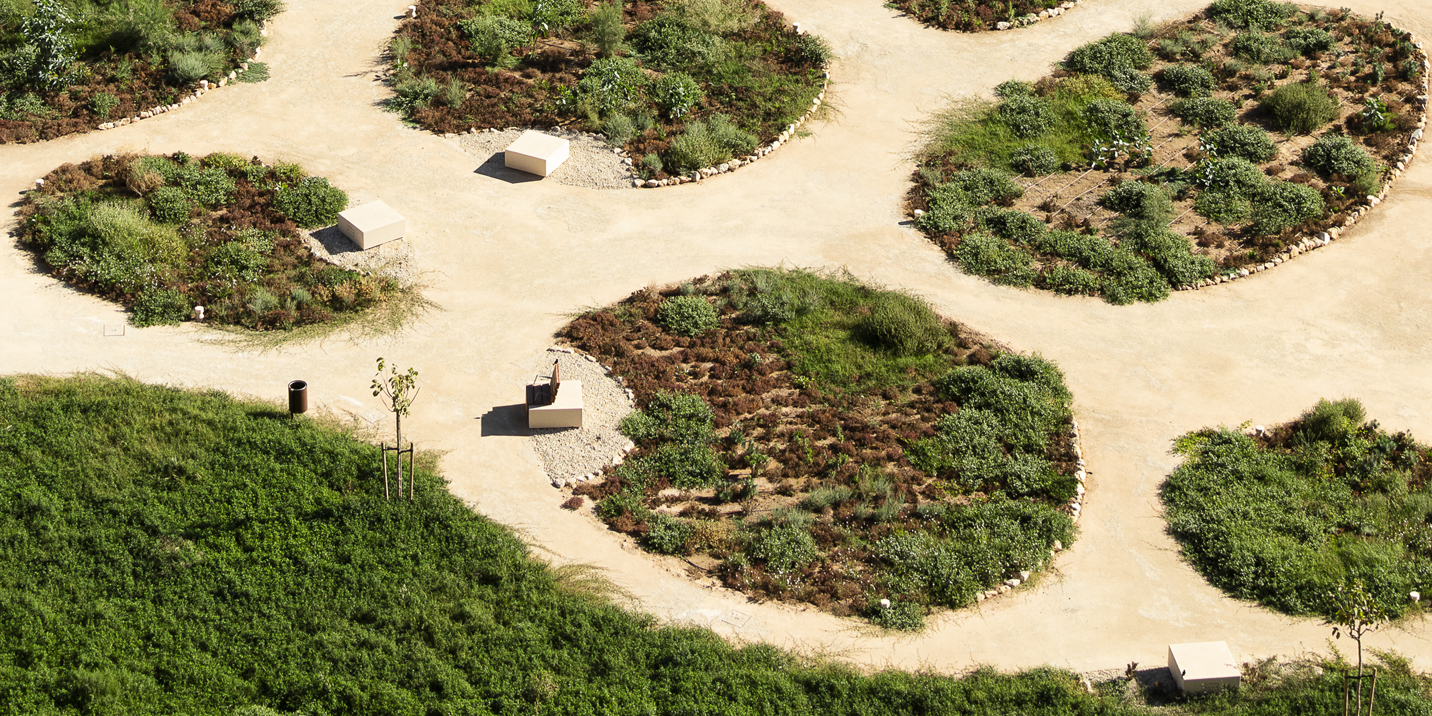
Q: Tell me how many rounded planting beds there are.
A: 7